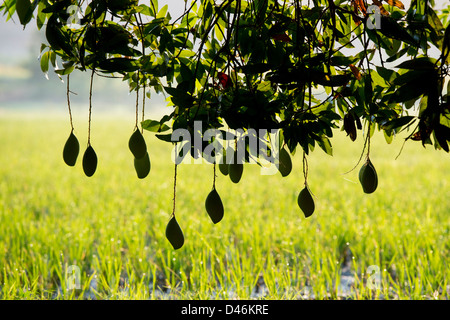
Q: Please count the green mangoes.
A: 11